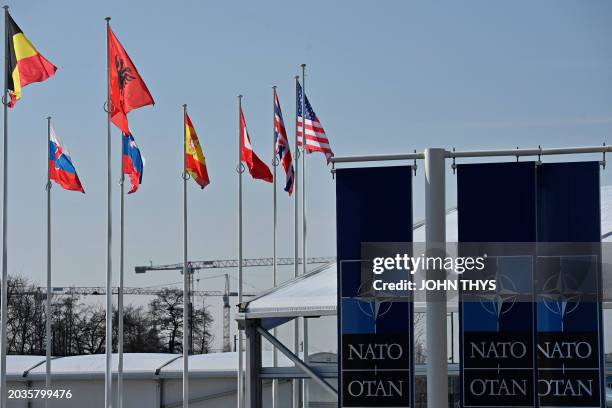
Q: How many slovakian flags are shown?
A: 1